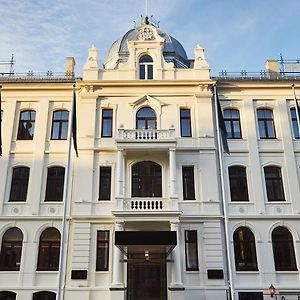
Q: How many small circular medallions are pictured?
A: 4